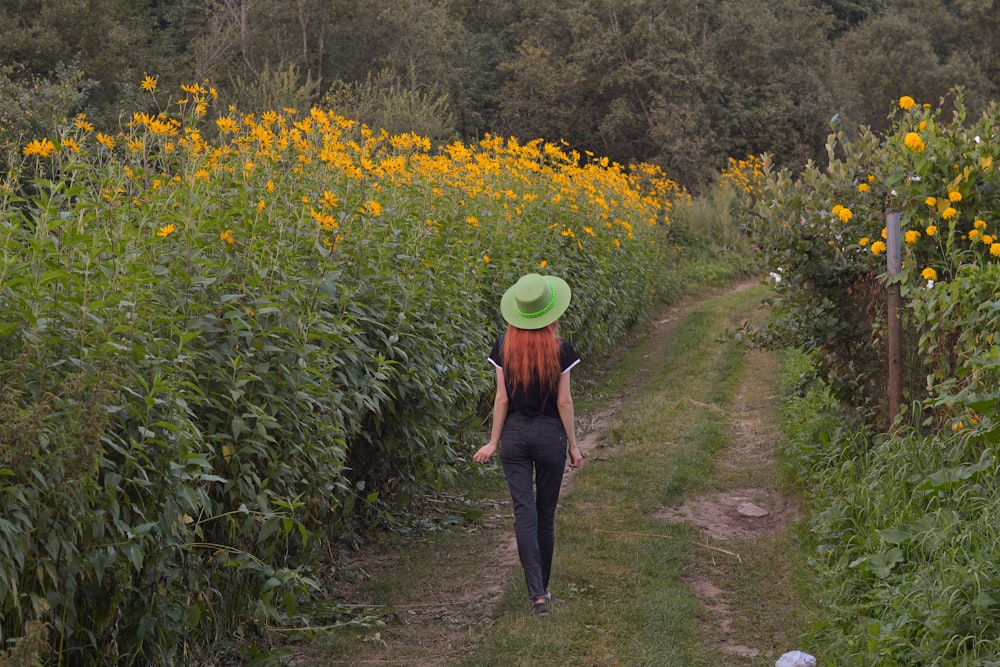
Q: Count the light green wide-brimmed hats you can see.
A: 1